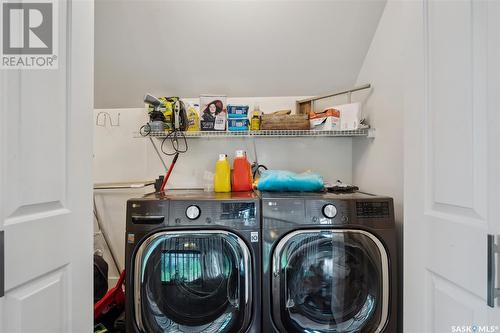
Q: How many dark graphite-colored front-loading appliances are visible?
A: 2